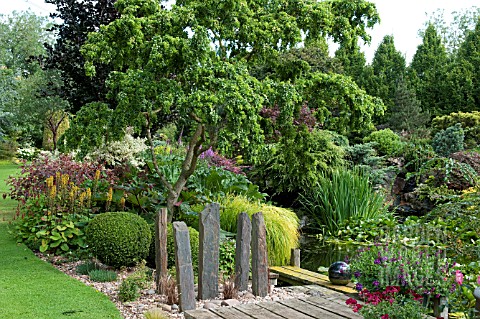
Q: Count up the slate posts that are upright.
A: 5